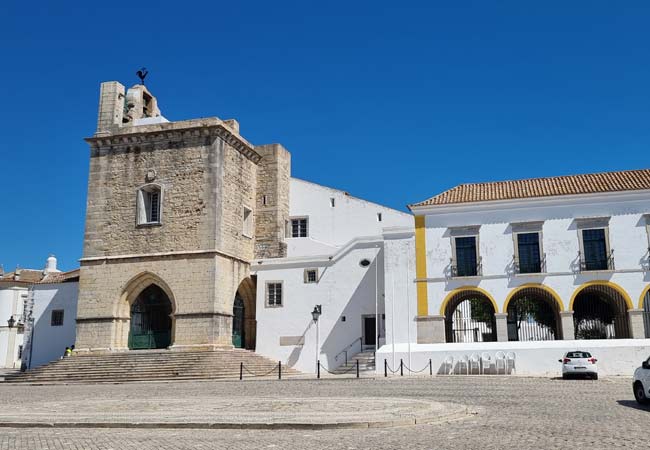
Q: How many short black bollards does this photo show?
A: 7